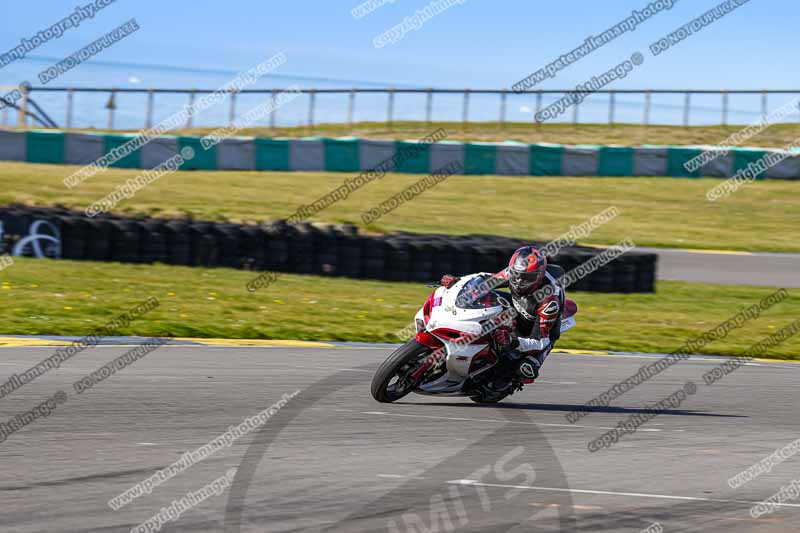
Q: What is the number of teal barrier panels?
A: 11